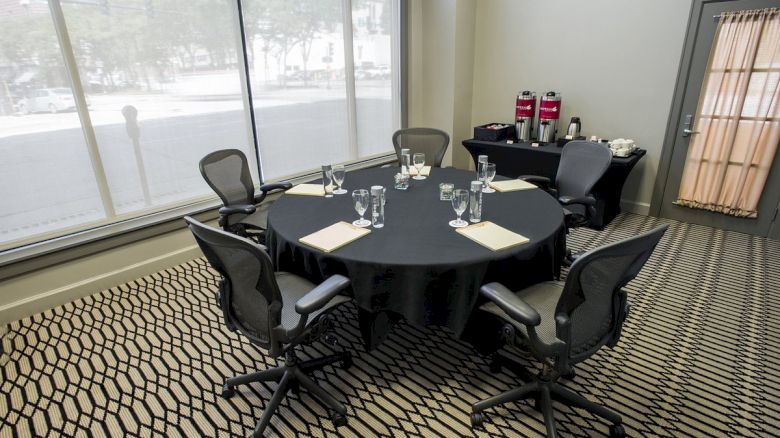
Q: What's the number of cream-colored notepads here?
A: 5